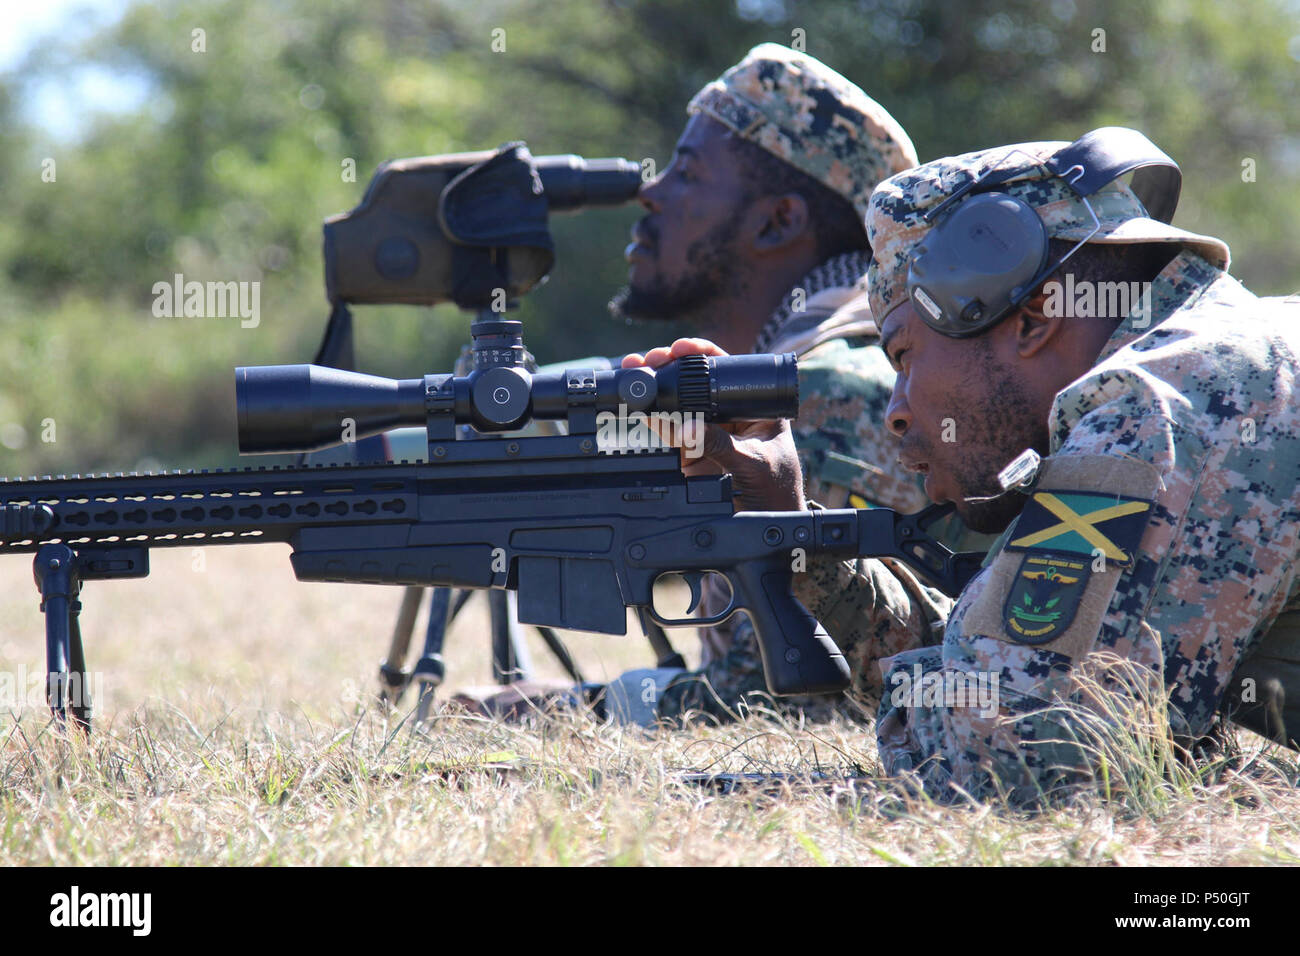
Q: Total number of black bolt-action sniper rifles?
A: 1